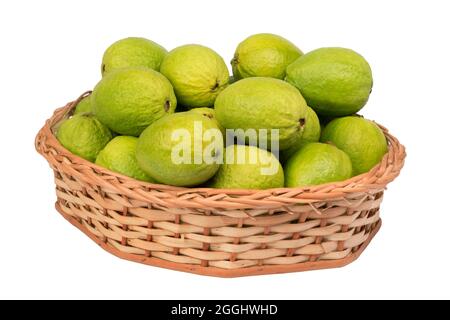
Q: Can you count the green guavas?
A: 15